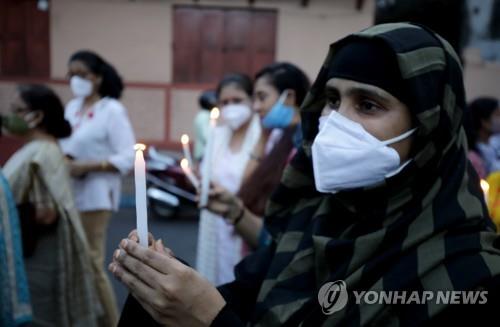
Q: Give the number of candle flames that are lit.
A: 5